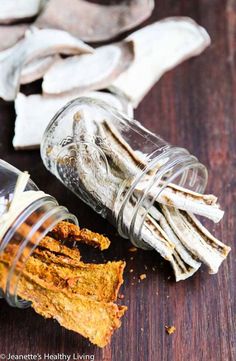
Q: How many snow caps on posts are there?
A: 0